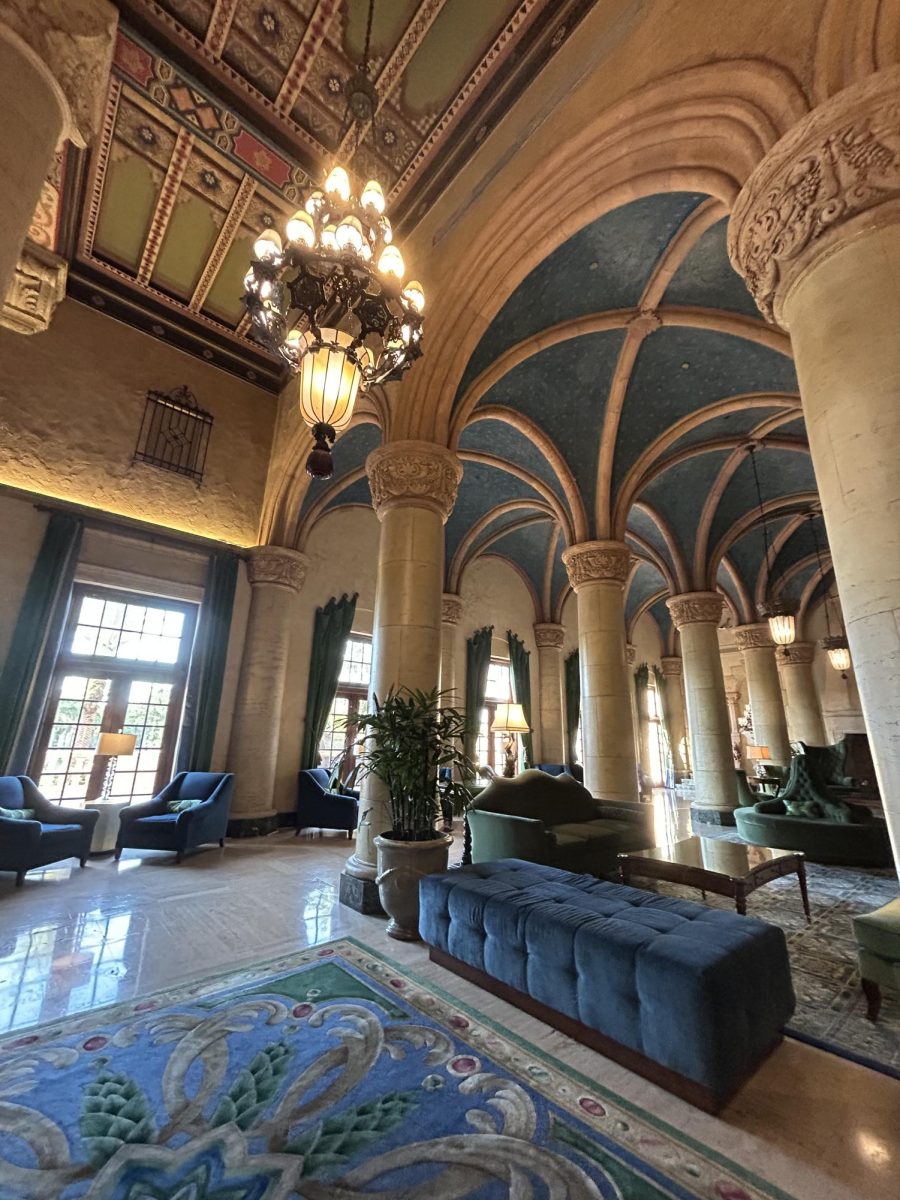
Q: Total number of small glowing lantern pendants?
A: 2